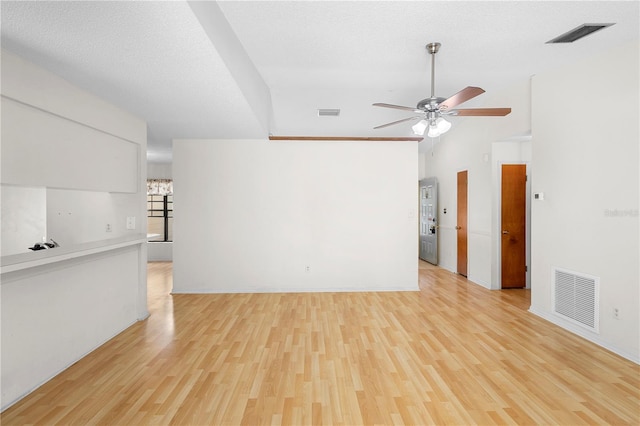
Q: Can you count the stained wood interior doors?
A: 2